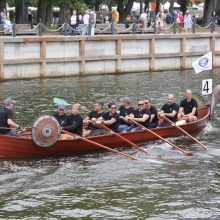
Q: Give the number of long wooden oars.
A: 4